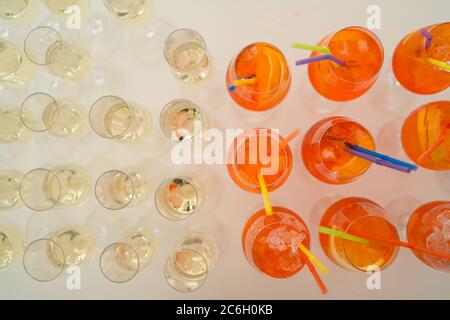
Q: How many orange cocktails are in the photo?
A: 9